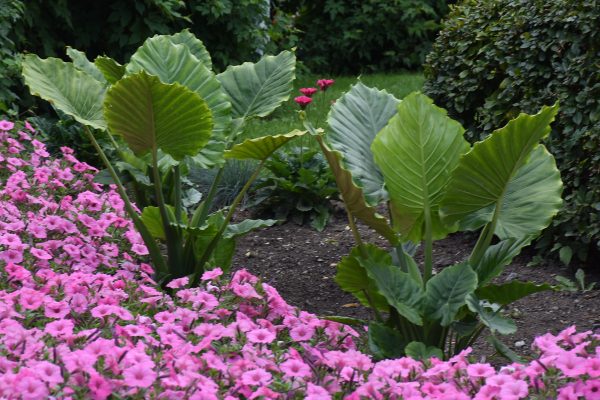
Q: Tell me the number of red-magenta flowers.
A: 3